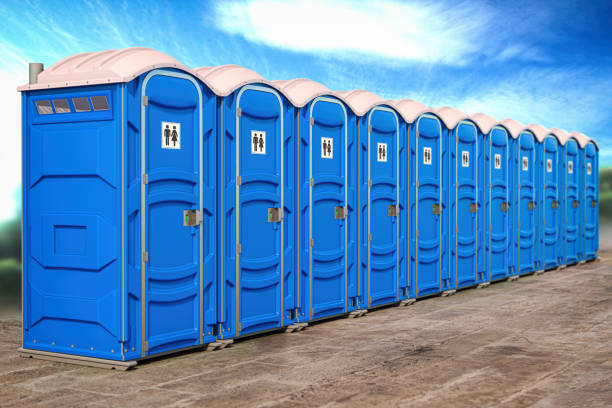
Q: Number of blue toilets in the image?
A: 11